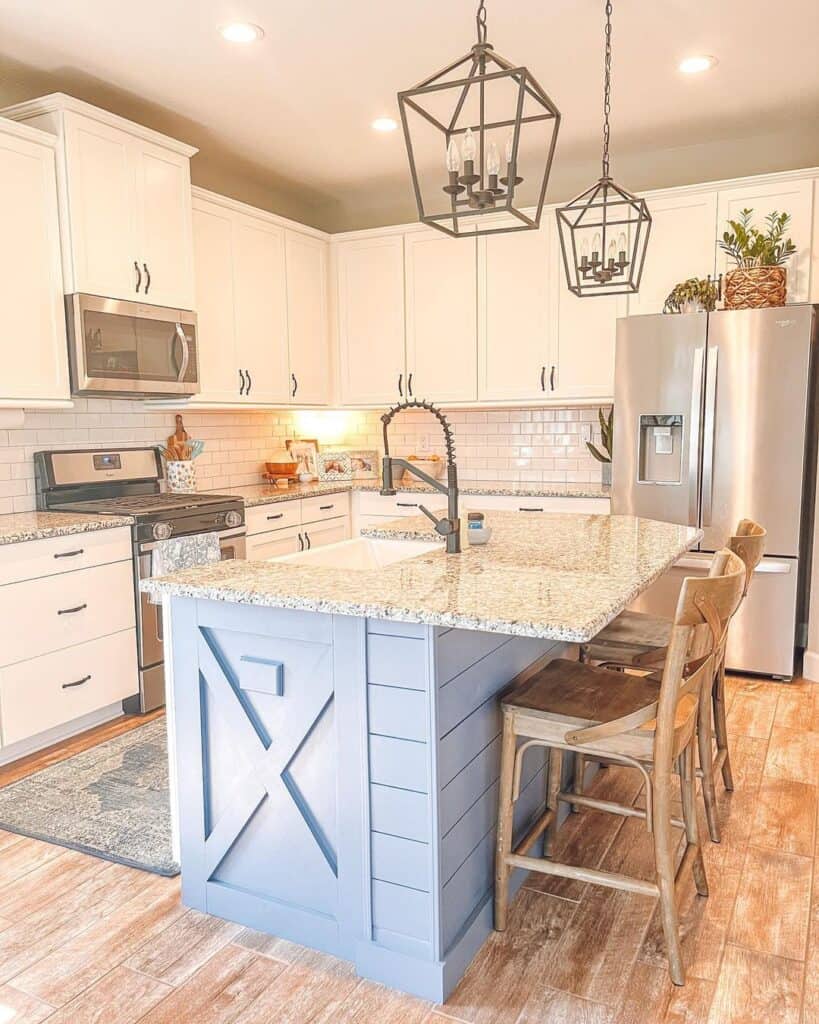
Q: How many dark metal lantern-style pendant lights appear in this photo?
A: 2